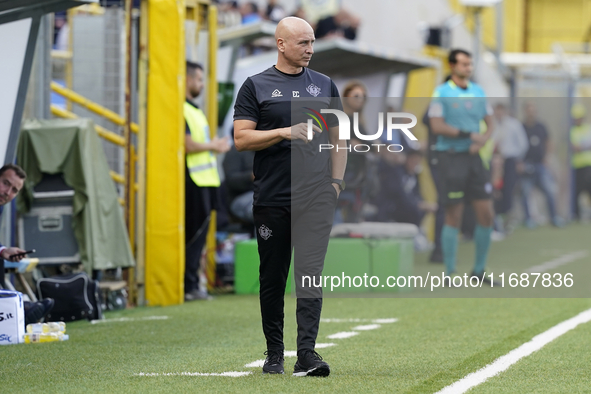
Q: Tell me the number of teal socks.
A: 2